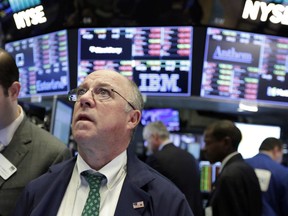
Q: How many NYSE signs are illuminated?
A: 2